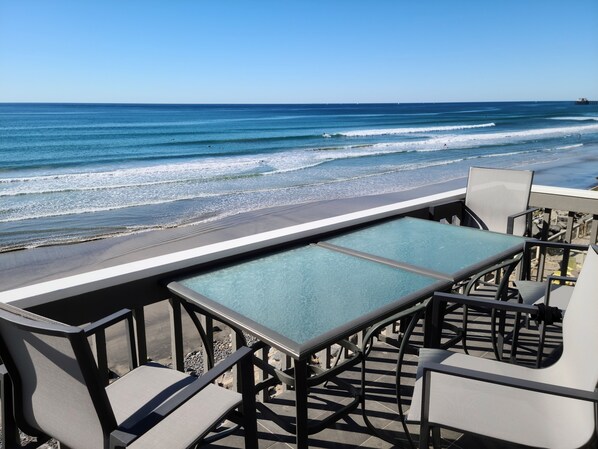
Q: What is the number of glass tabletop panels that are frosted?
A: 2